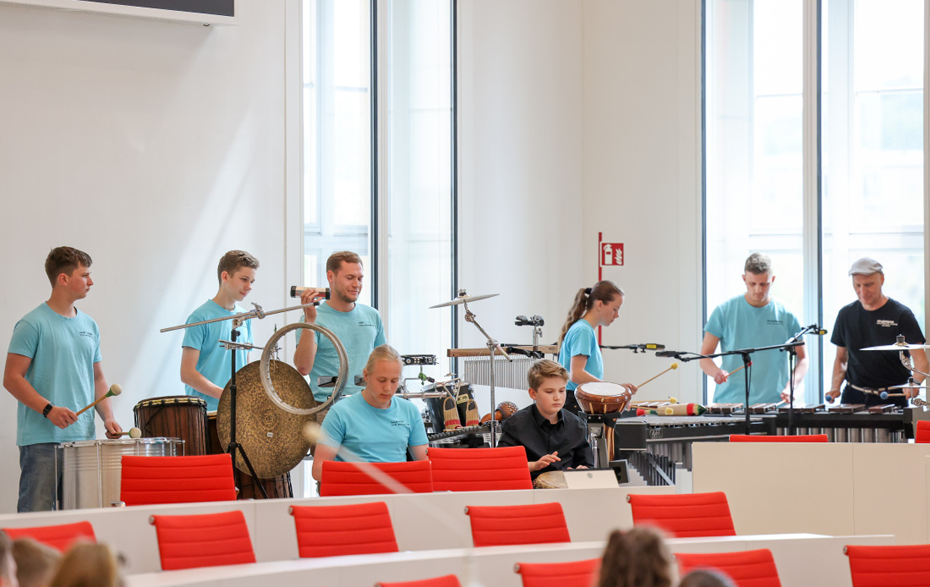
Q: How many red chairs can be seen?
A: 14